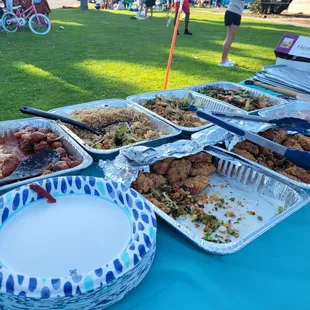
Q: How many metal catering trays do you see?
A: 7